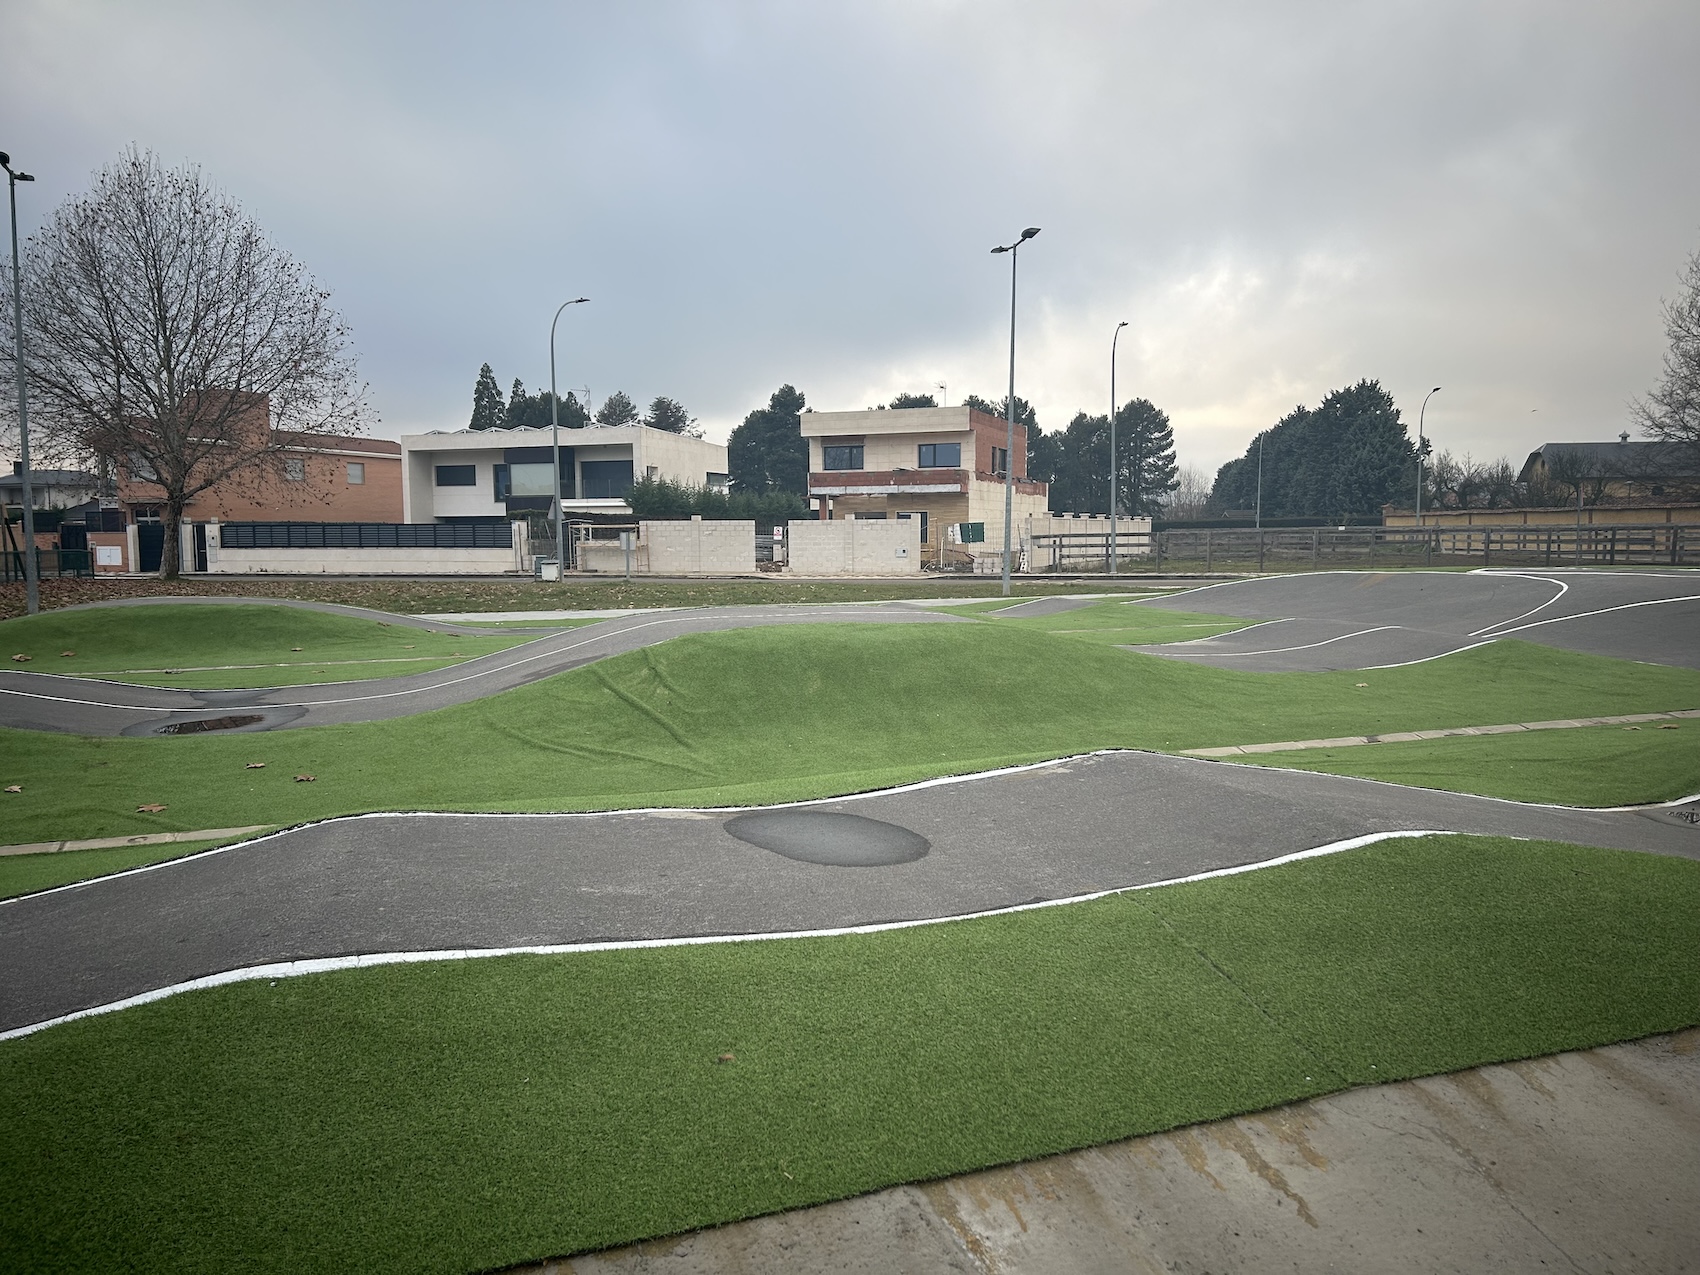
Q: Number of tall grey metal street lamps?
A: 6